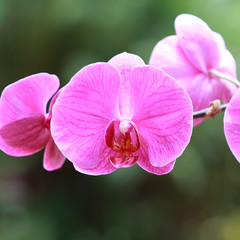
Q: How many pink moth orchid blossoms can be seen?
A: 4